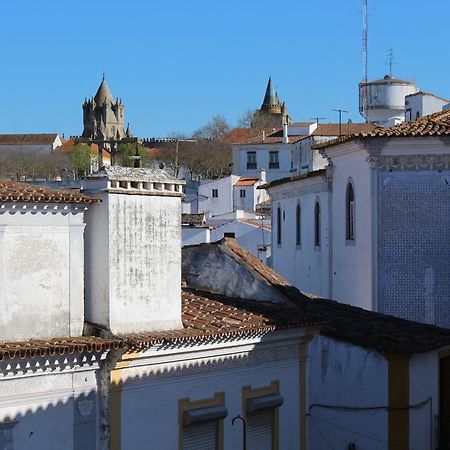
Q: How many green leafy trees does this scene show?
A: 2